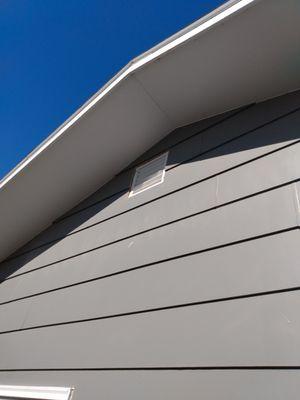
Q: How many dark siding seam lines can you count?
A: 7